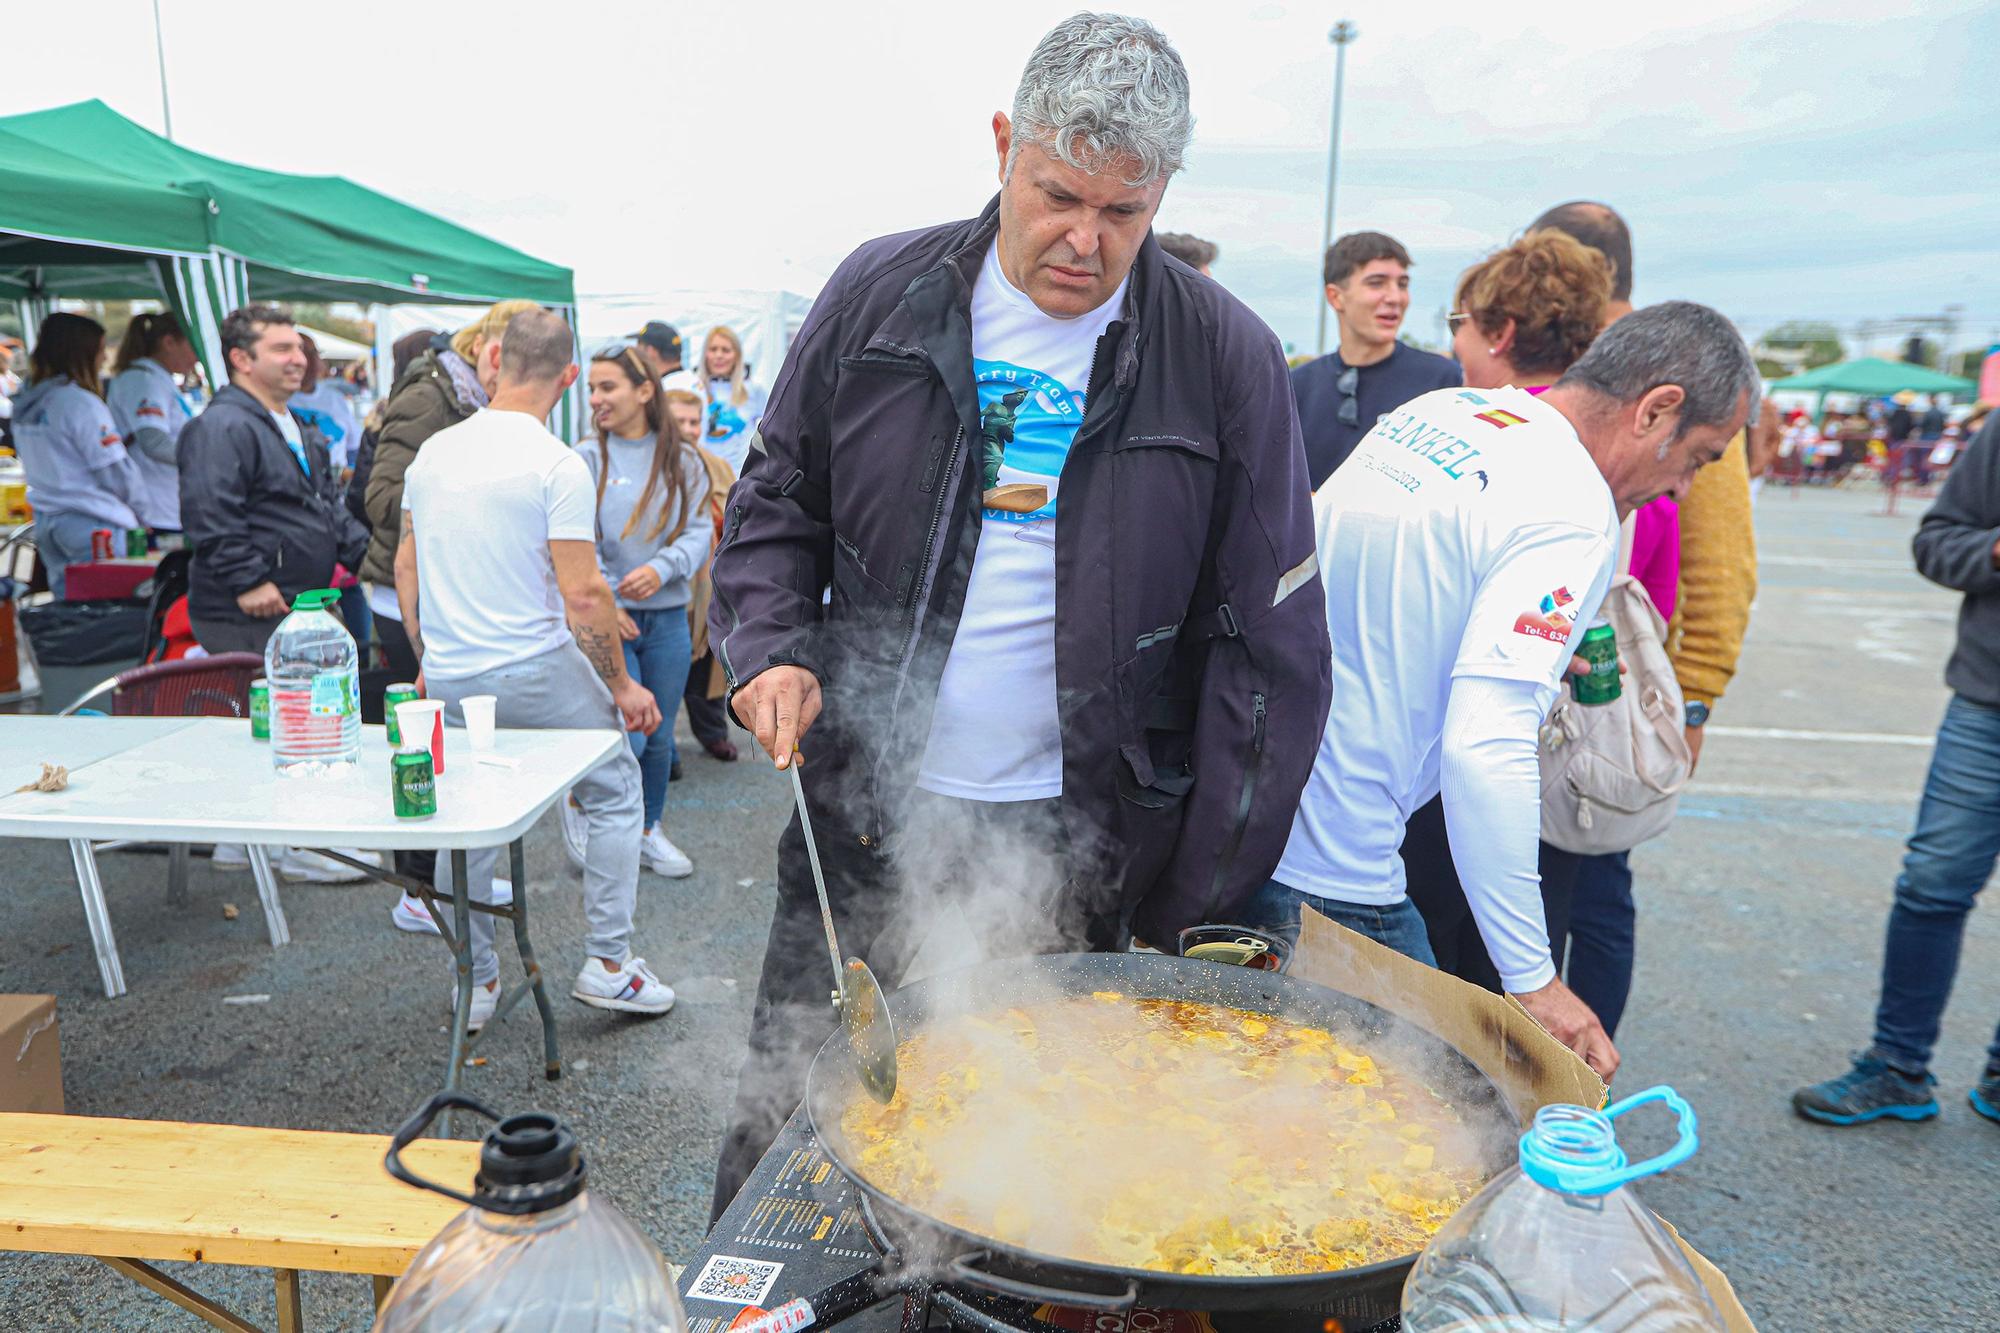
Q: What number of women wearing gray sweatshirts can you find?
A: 1